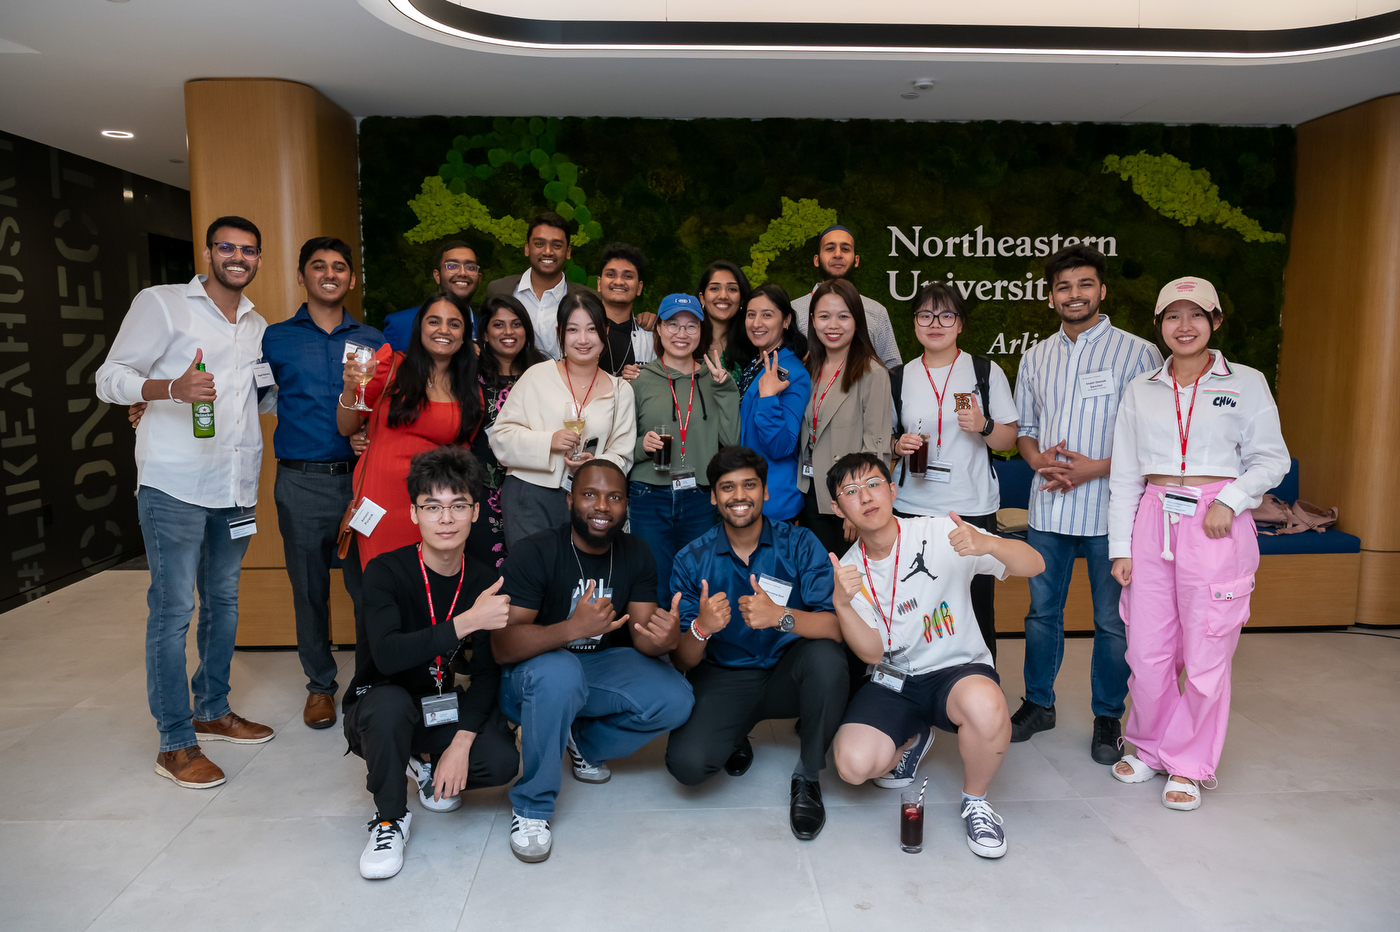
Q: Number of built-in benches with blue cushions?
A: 1